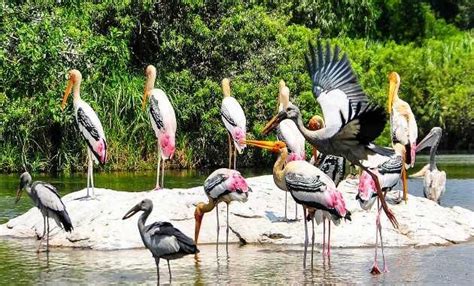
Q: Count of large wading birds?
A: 13